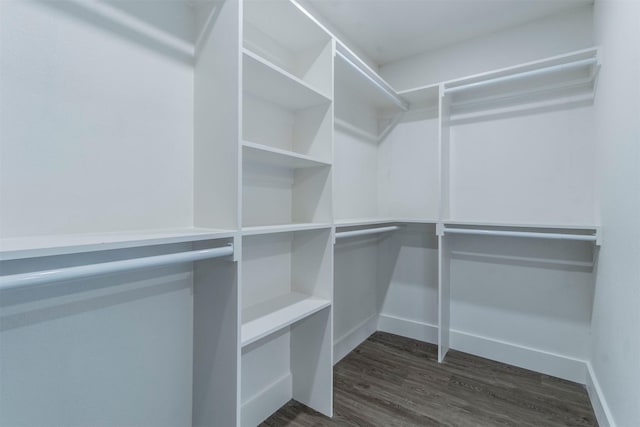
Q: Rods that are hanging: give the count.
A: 5